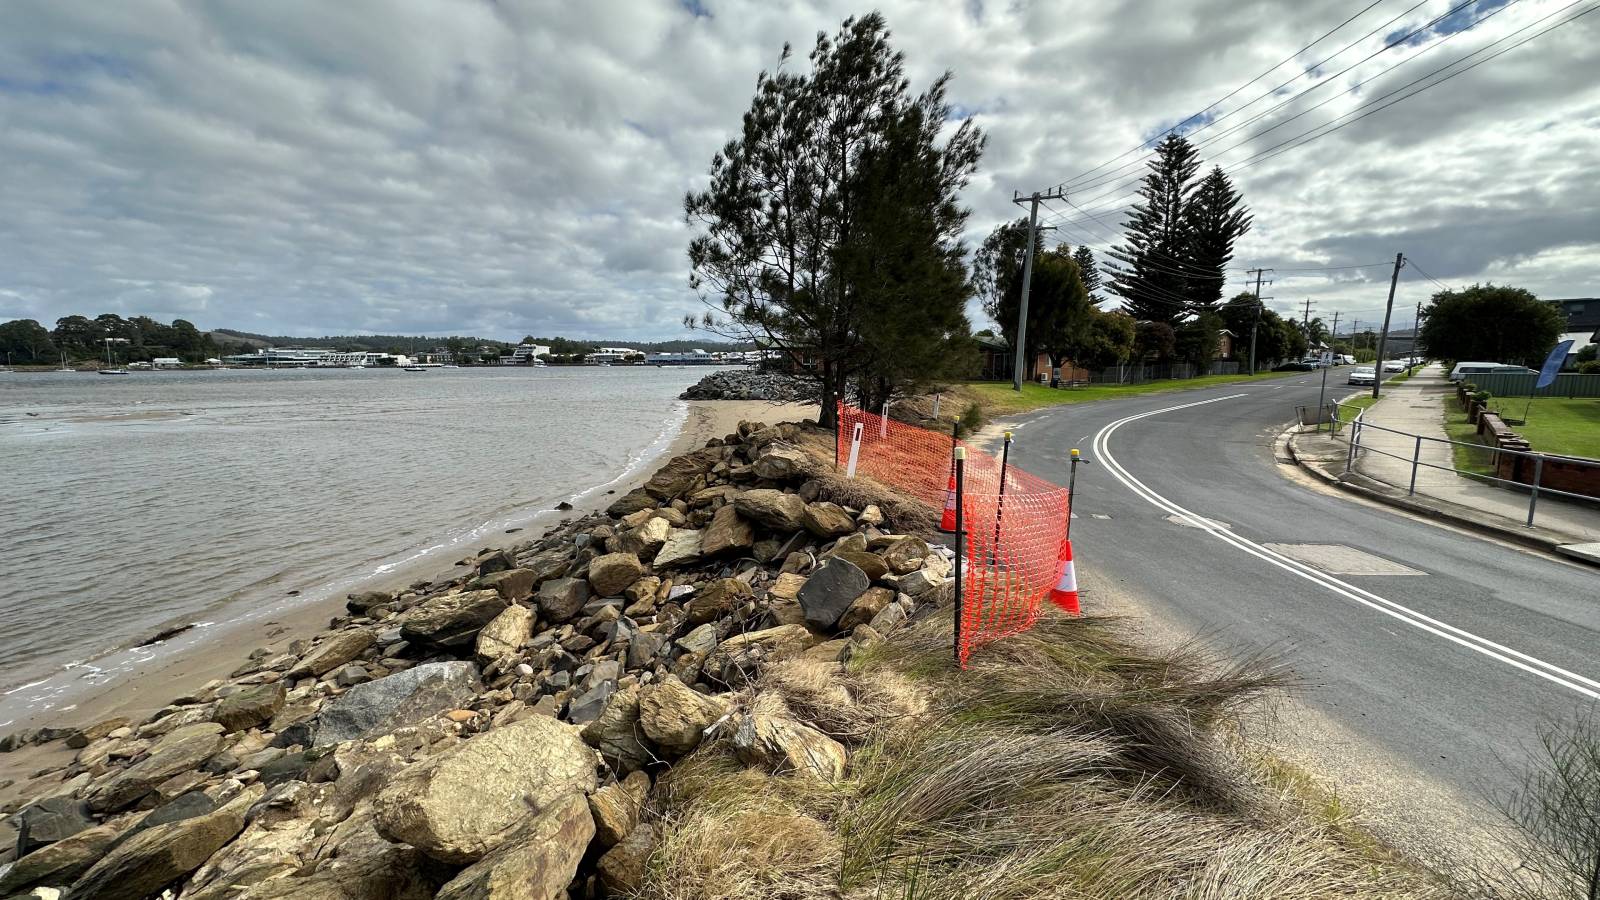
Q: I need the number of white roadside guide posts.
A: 3